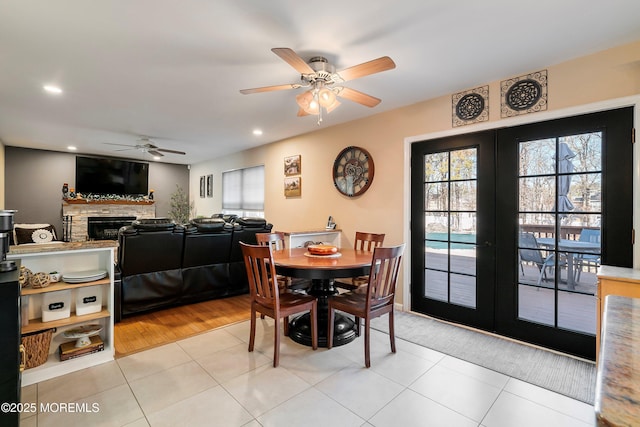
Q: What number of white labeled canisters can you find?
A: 2